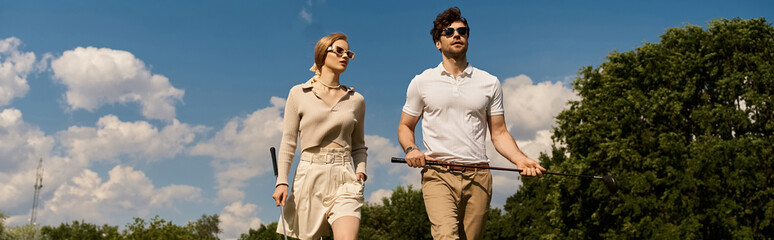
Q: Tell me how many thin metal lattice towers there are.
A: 1